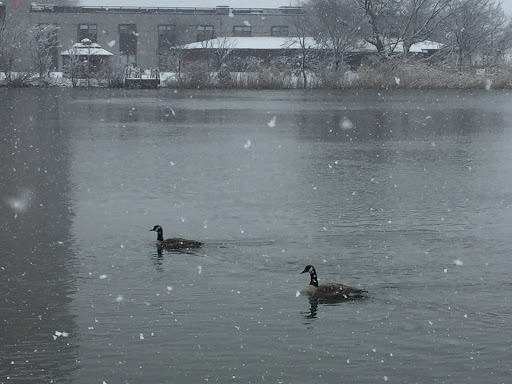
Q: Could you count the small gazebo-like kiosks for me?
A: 1